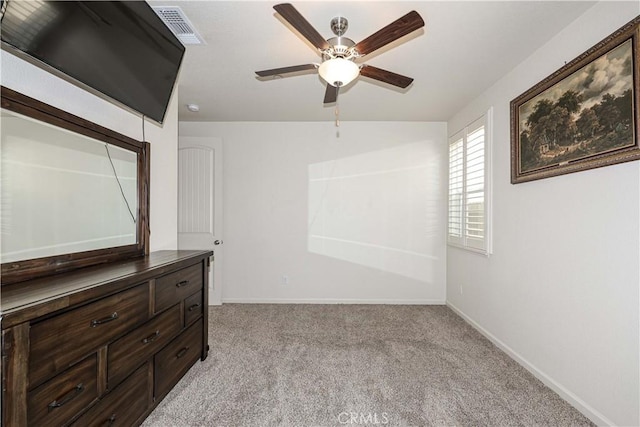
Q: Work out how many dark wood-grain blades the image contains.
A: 5